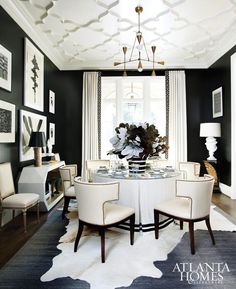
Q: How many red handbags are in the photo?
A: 0